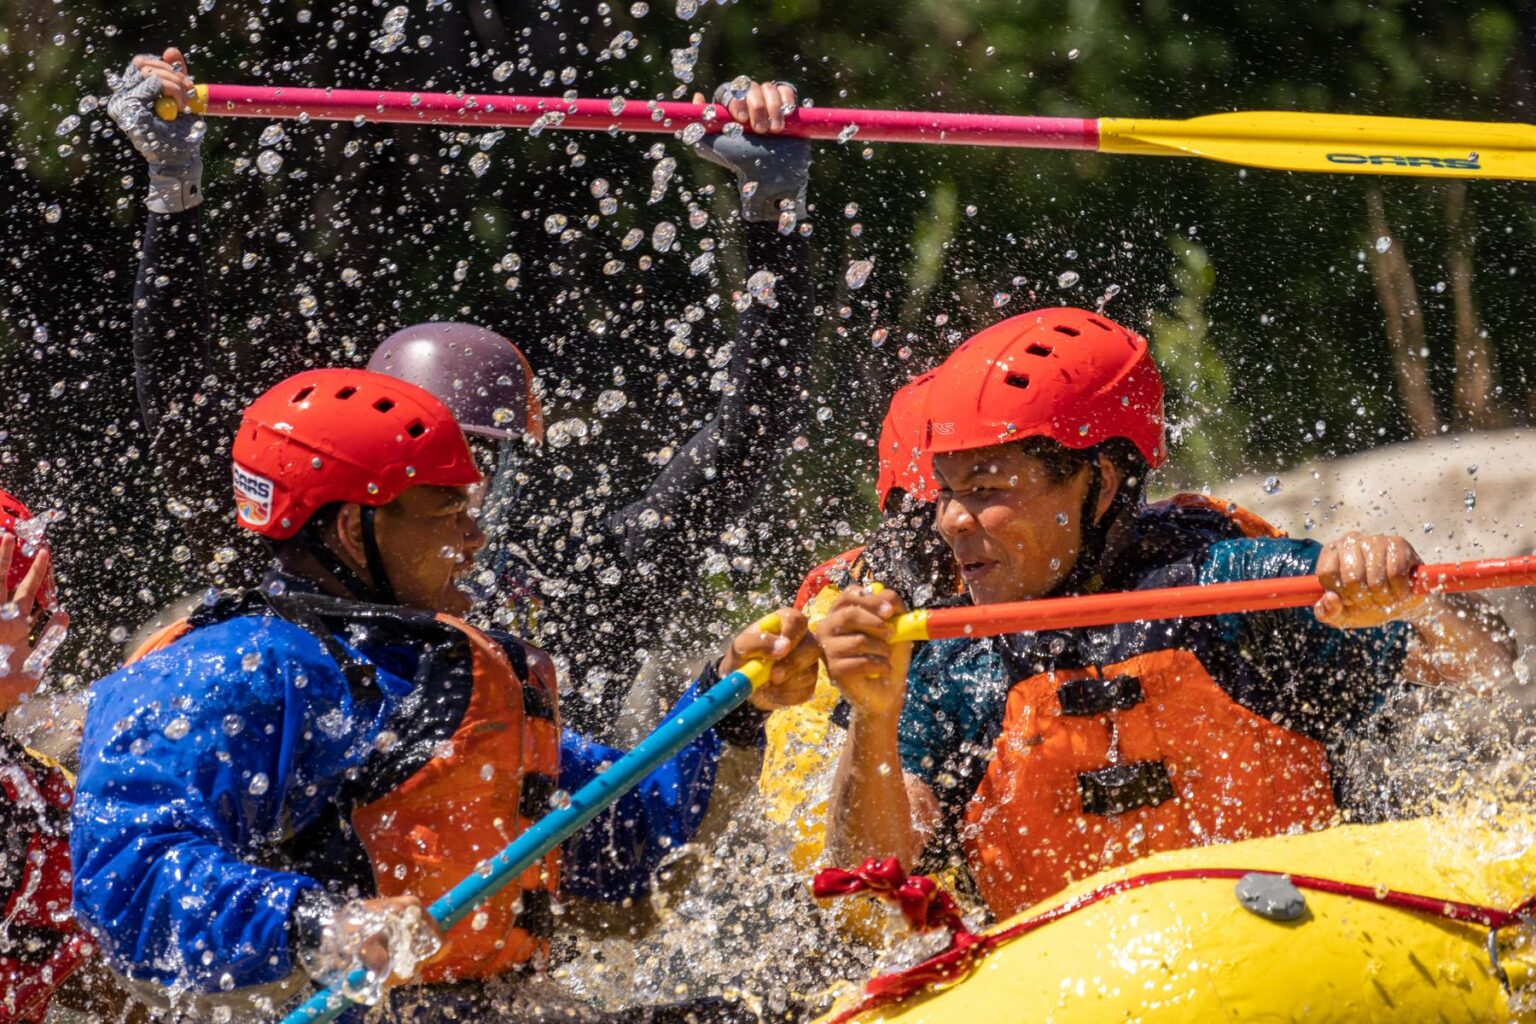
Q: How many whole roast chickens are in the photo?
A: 0